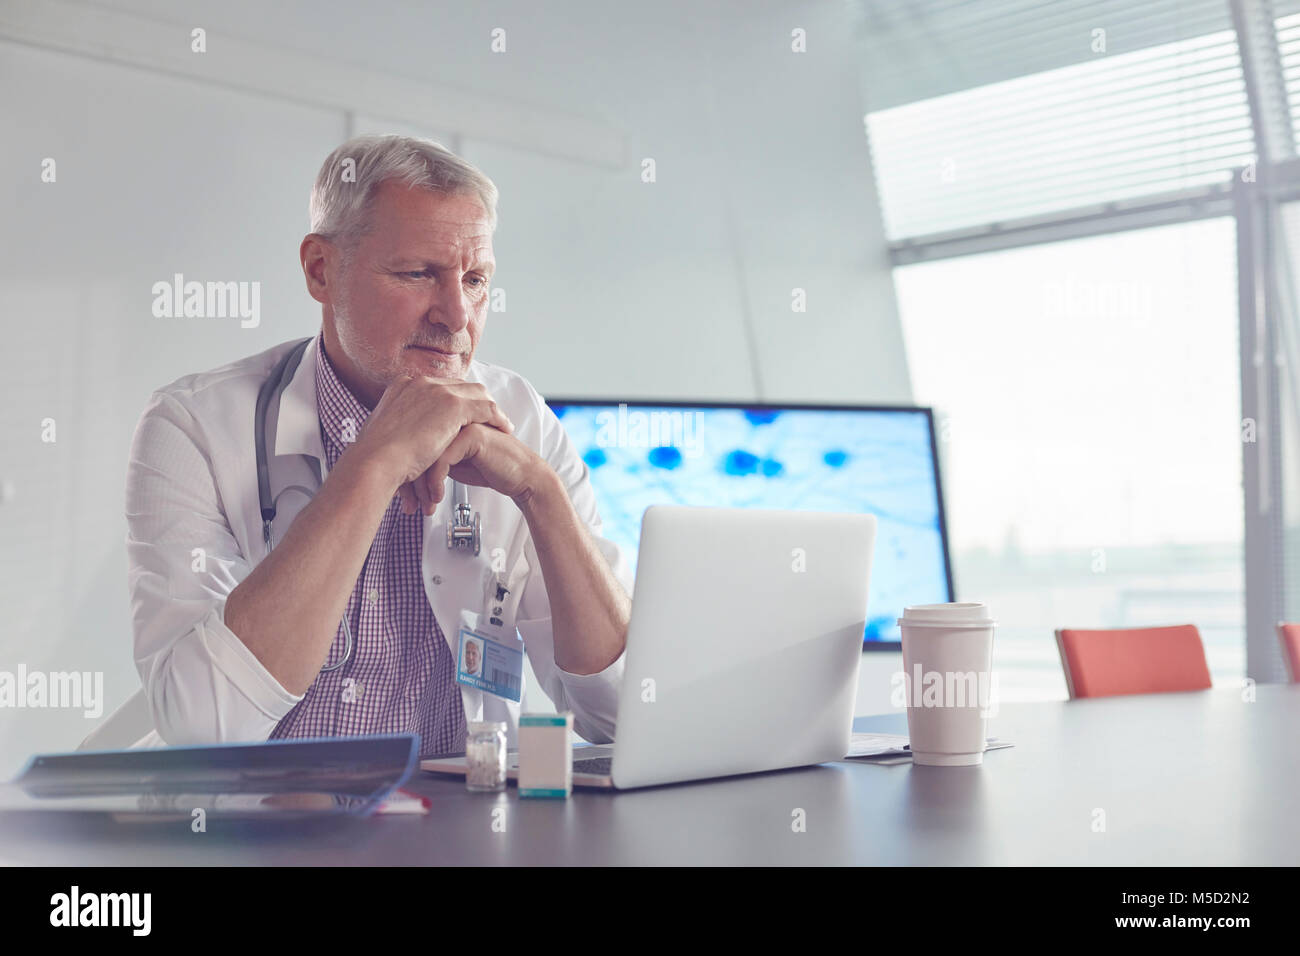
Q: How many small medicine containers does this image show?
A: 2